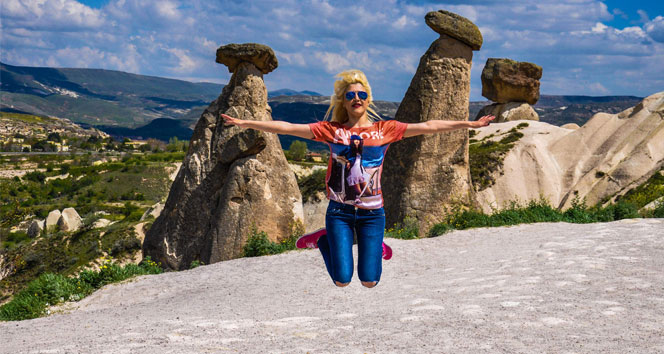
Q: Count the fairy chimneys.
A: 3